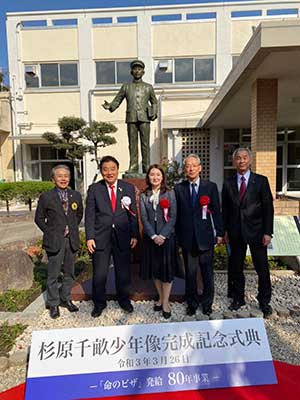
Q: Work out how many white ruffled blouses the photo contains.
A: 1